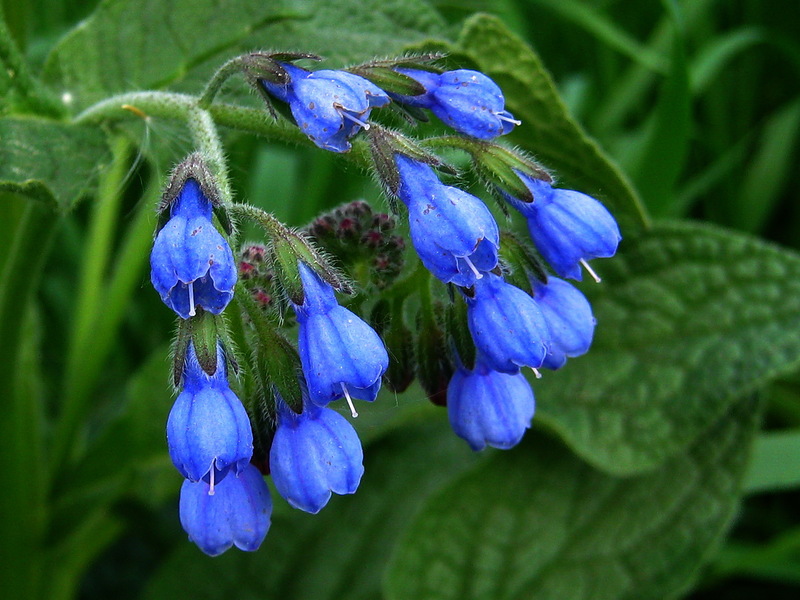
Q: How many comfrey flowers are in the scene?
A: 12